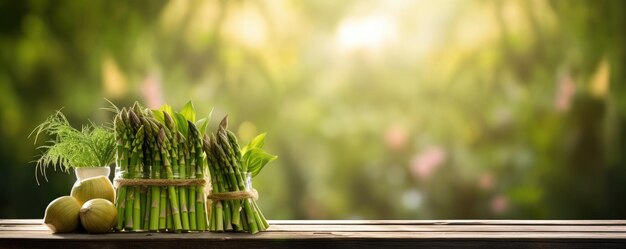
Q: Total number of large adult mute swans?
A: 0